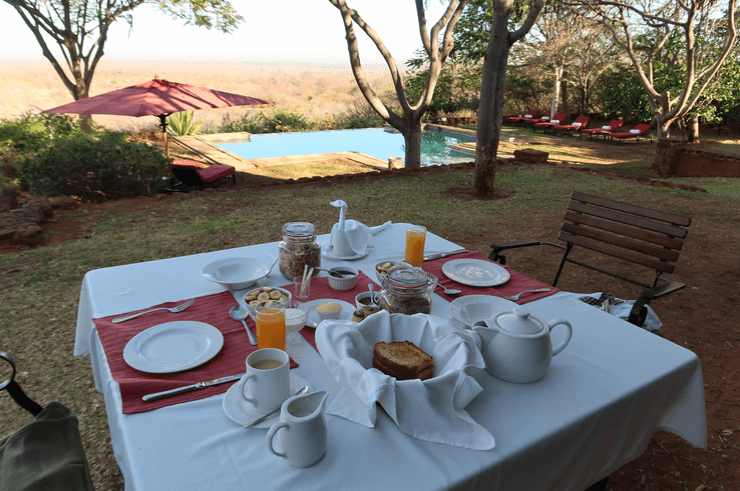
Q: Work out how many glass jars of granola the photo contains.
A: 2